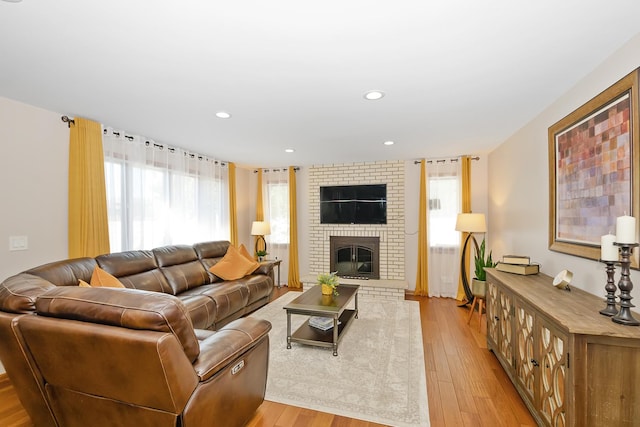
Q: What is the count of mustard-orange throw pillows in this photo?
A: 4